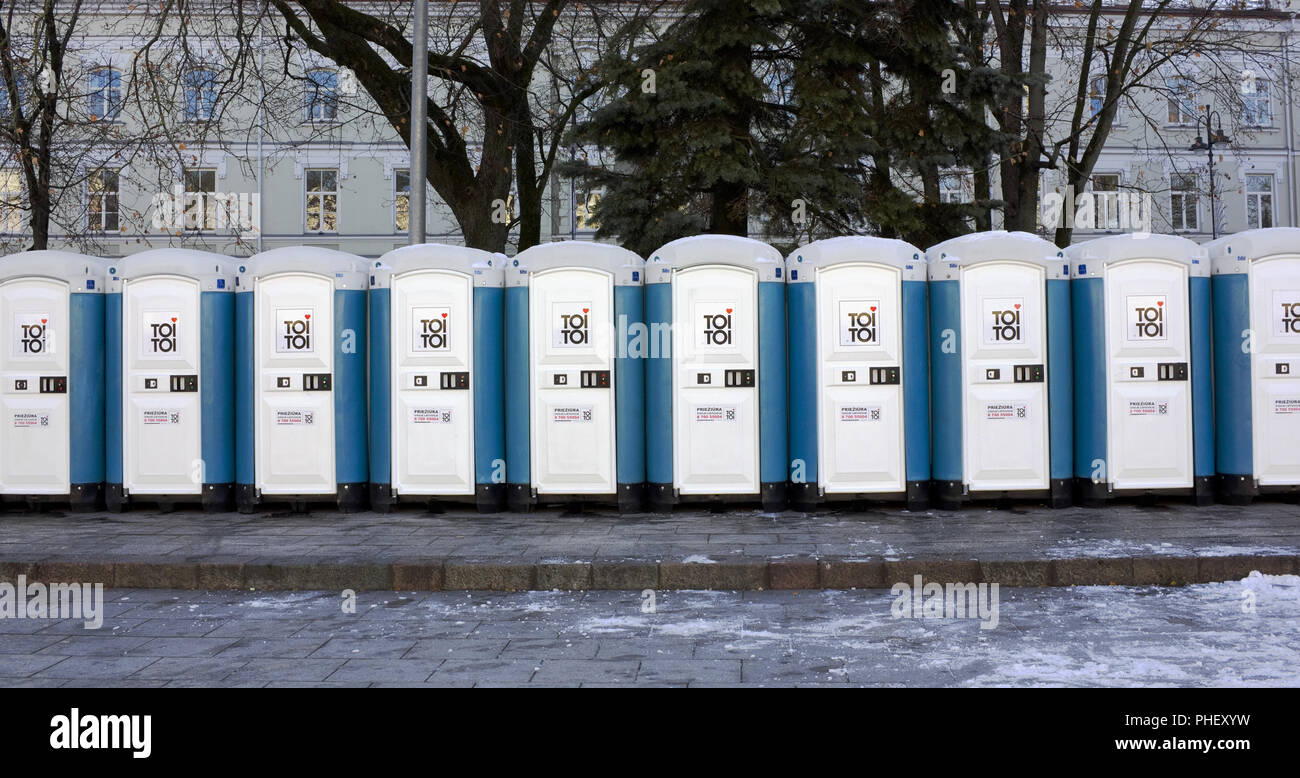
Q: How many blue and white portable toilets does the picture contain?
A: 10